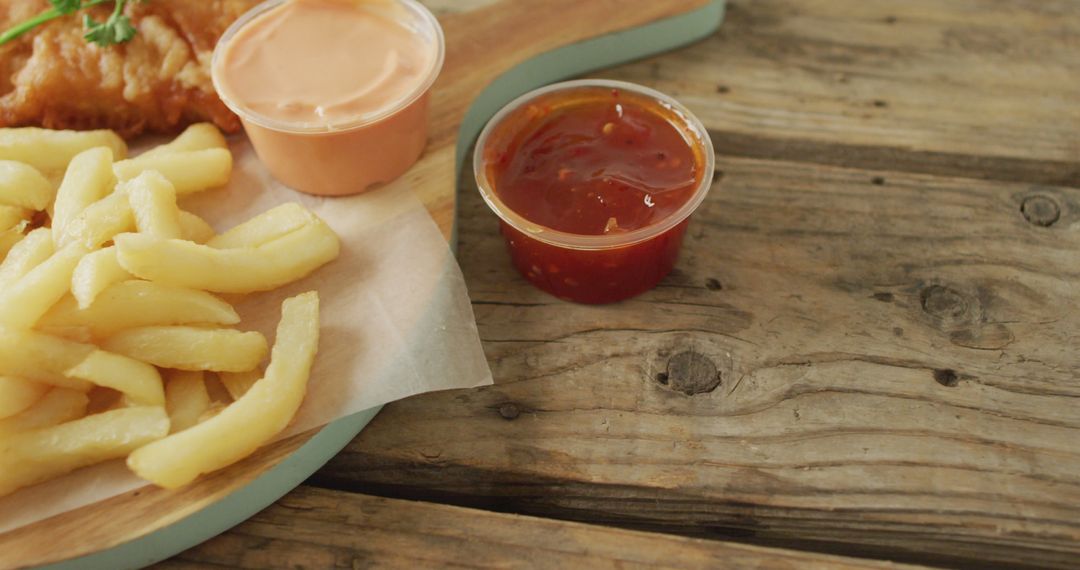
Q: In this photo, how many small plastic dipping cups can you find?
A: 2